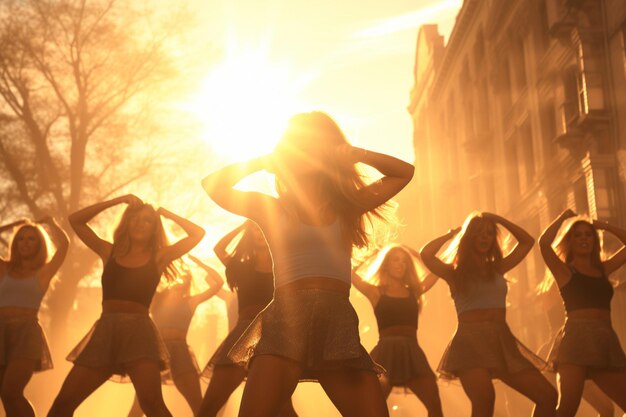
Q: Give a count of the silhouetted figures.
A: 8